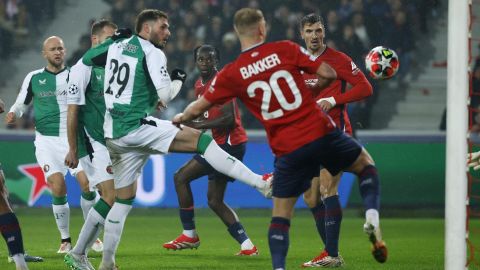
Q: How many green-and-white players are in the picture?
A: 3